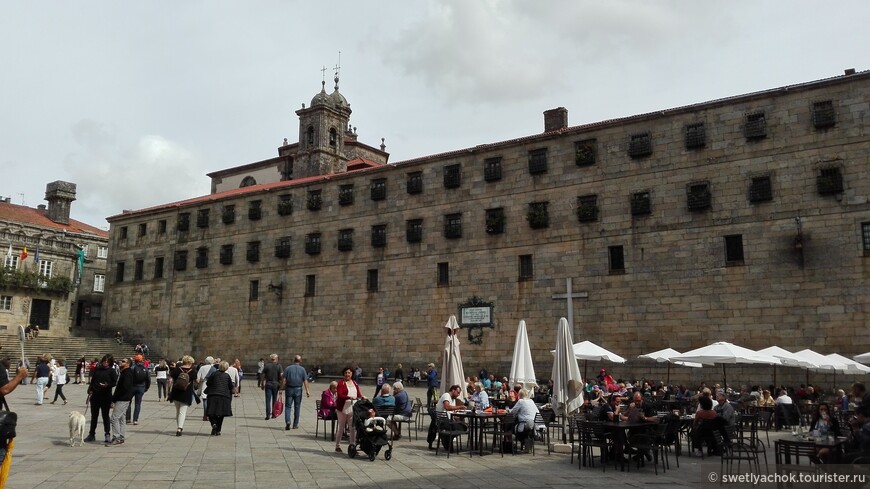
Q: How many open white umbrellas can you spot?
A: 7